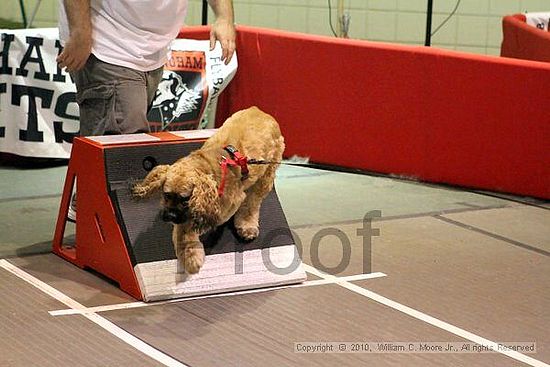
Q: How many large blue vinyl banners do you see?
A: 0